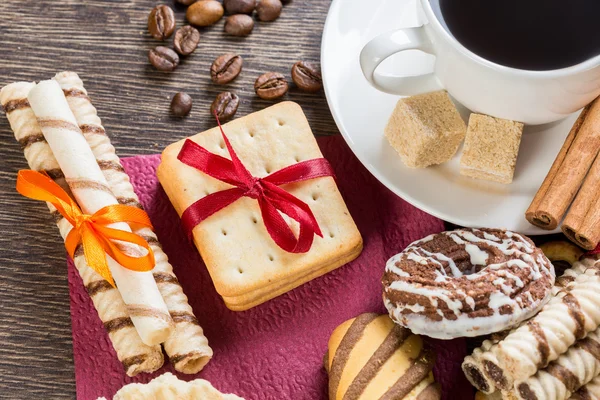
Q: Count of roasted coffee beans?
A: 14